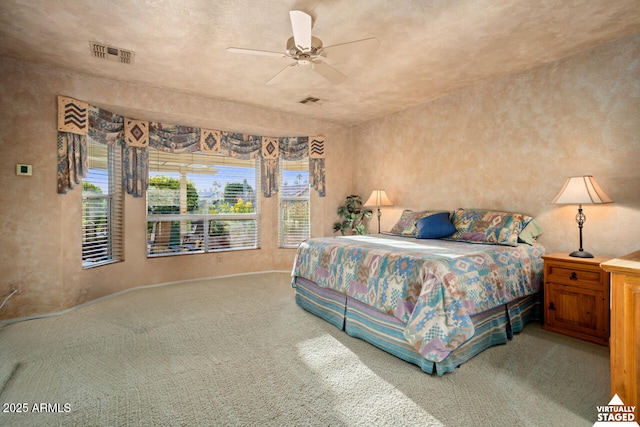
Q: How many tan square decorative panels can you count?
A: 5